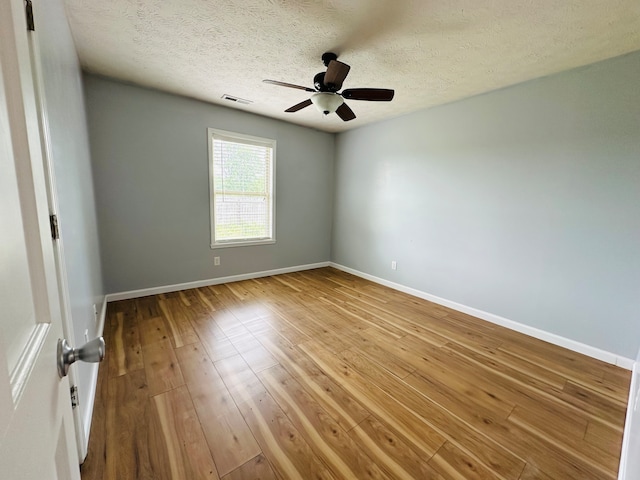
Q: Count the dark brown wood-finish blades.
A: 5